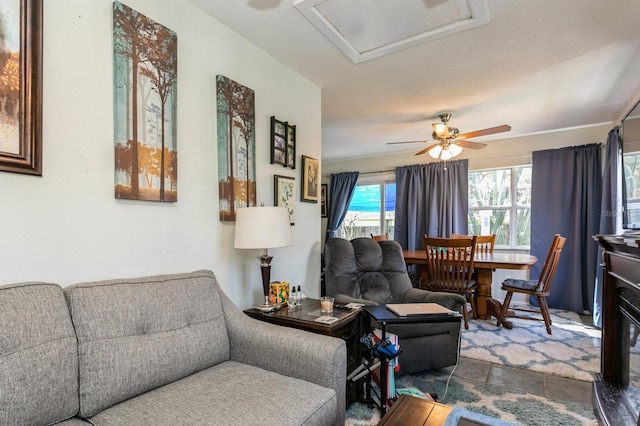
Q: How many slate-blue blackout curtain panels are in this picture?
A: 4